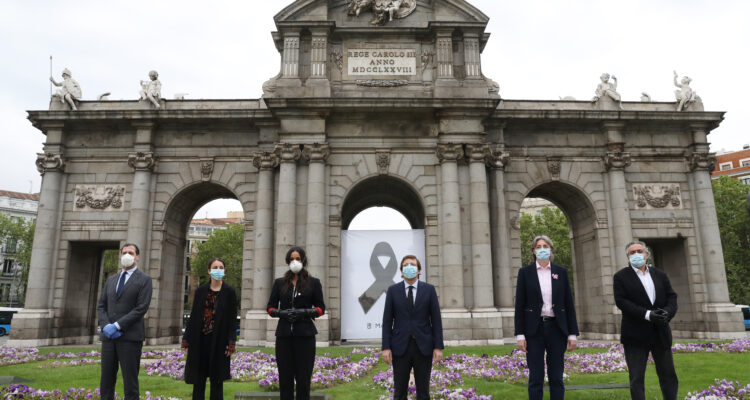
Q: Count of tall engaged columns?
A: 10